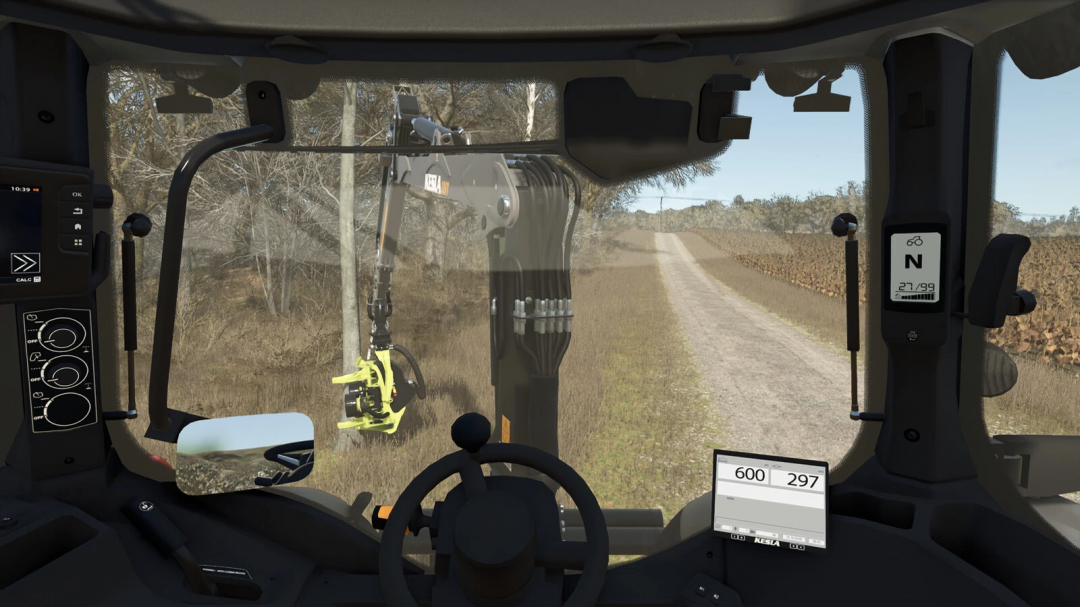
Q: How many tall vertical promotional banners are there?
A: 0